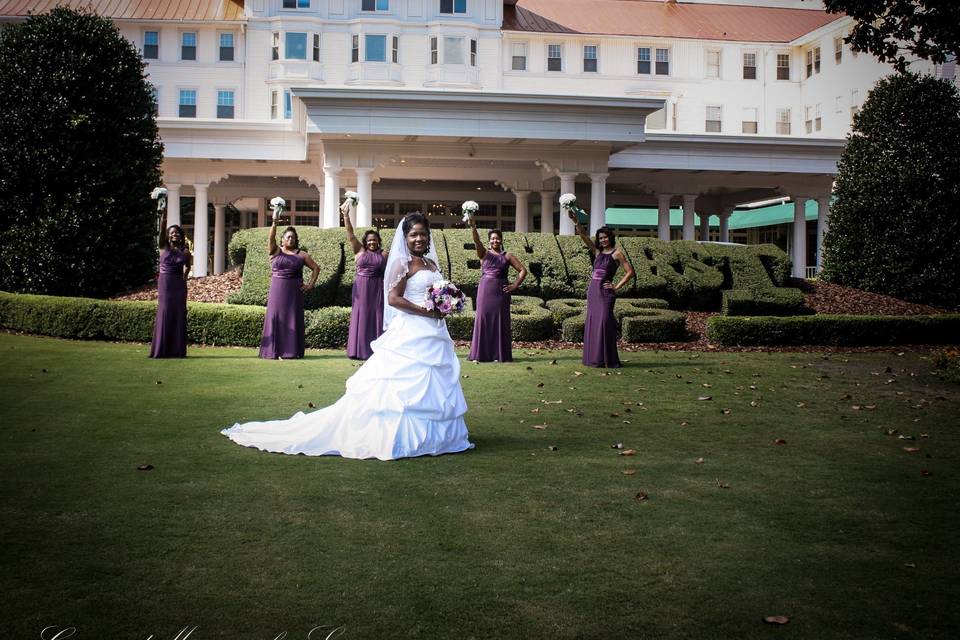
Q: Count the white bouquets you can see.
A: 5